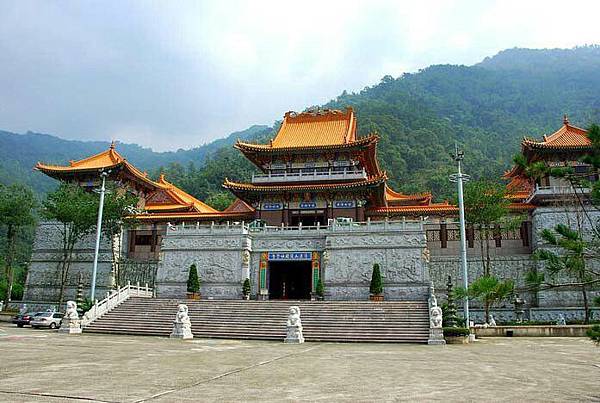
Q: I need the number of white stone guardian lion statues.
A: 4